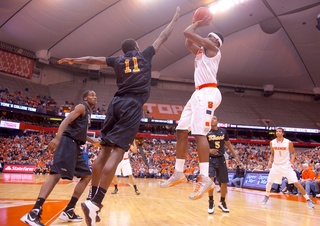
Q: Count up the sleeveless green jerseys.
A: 0